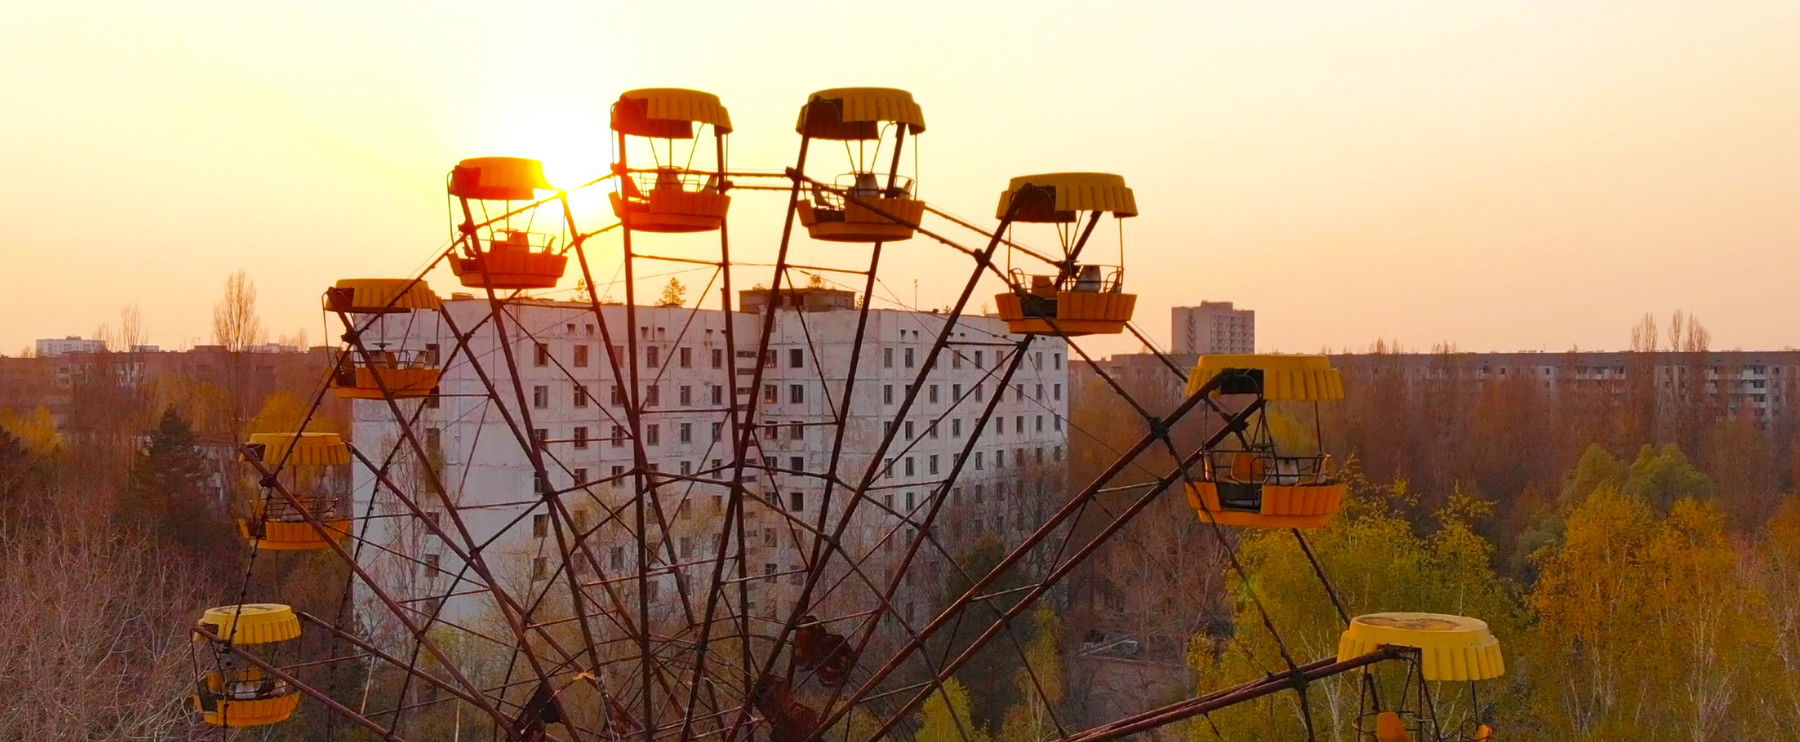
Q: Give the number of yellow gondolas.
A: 9